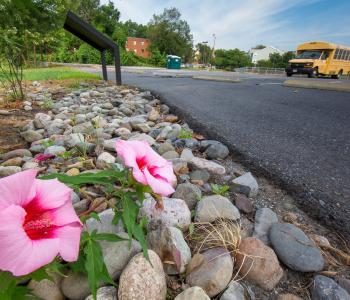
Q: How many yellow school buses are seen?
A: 1